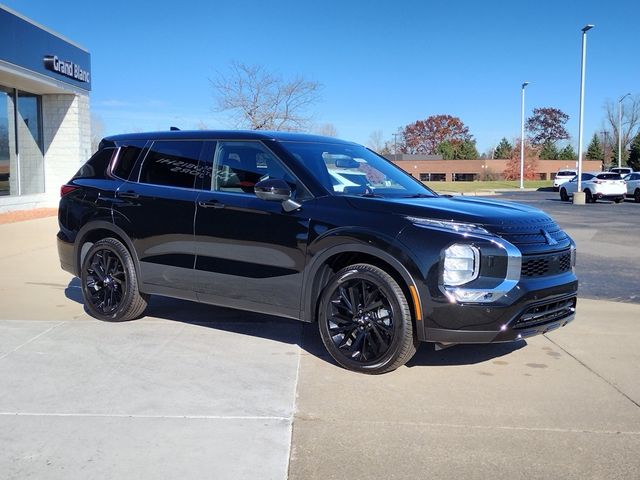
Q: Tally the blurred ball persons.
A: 0